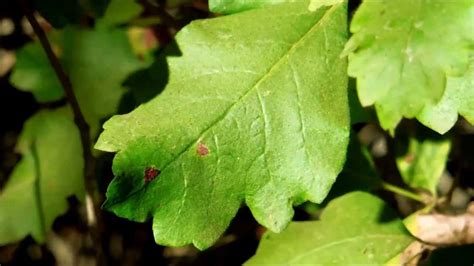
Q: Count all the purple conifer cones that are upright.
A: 0